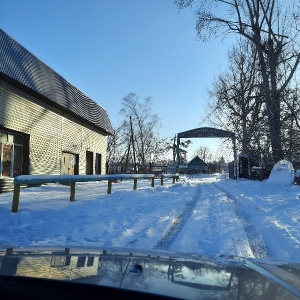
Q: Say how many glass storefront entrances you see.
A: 1